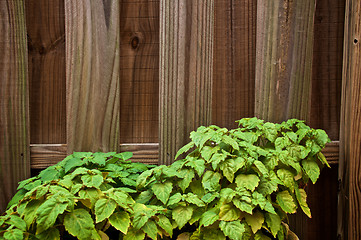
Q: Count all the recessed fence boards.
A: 4